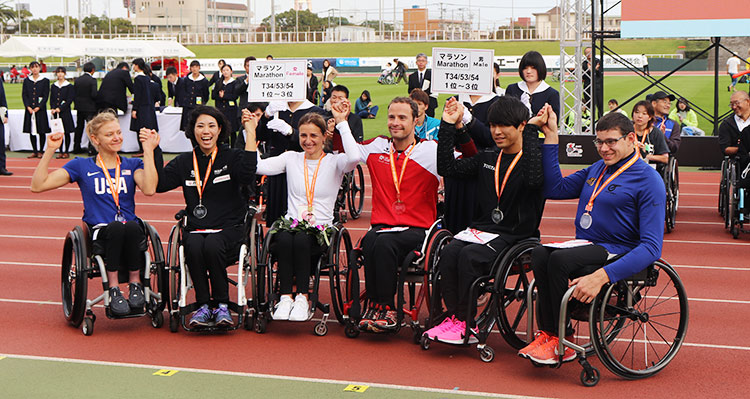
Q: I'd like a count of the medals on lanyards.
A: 6